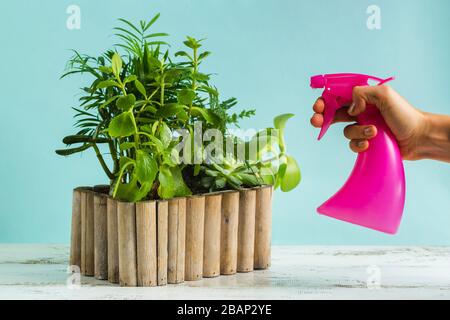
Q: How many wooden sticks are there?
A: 13